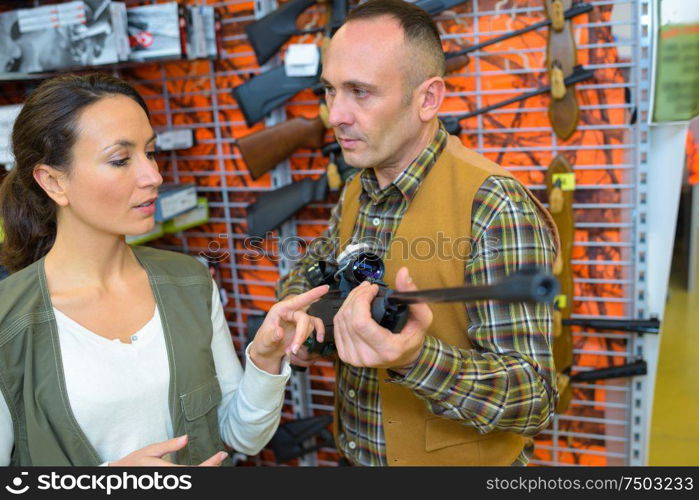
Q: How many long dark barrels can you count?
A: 5